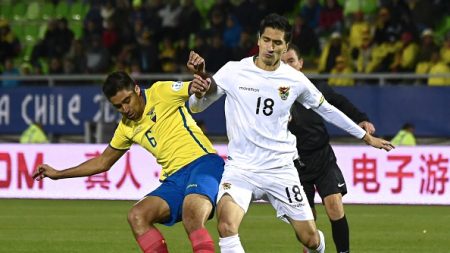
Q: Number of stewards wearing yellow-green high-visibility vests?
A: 2